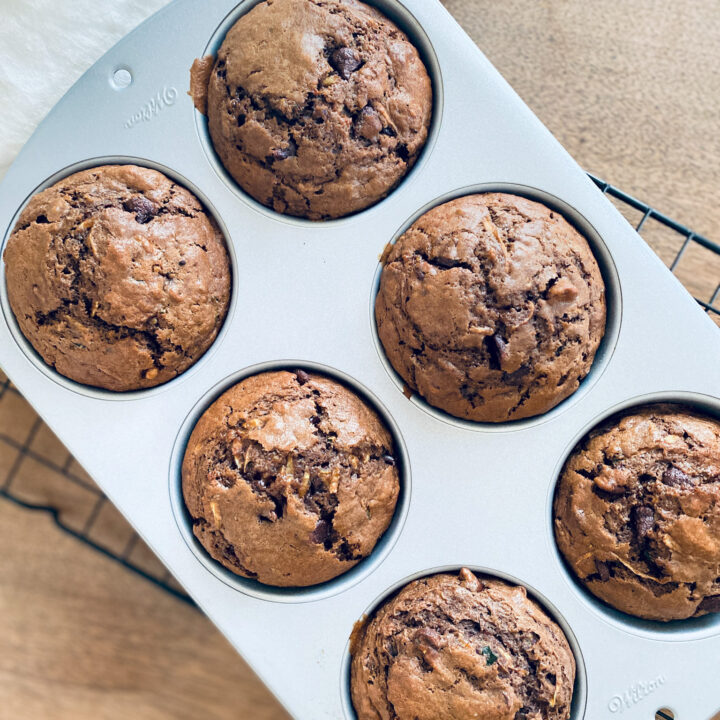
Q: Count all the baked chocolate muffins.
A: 6